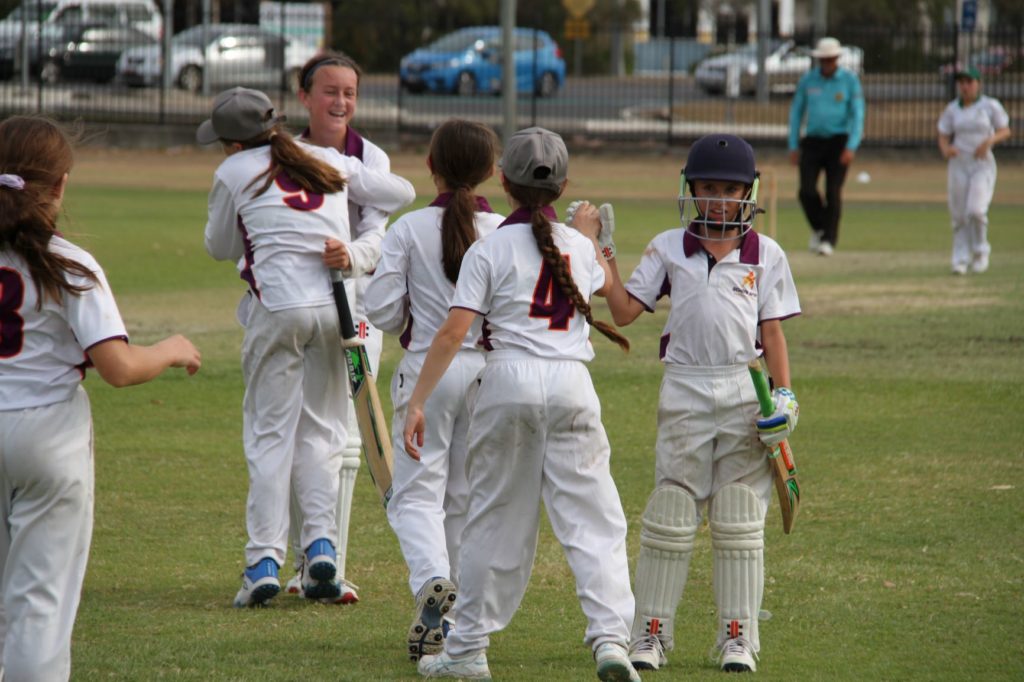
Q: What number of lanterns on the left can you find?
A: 0